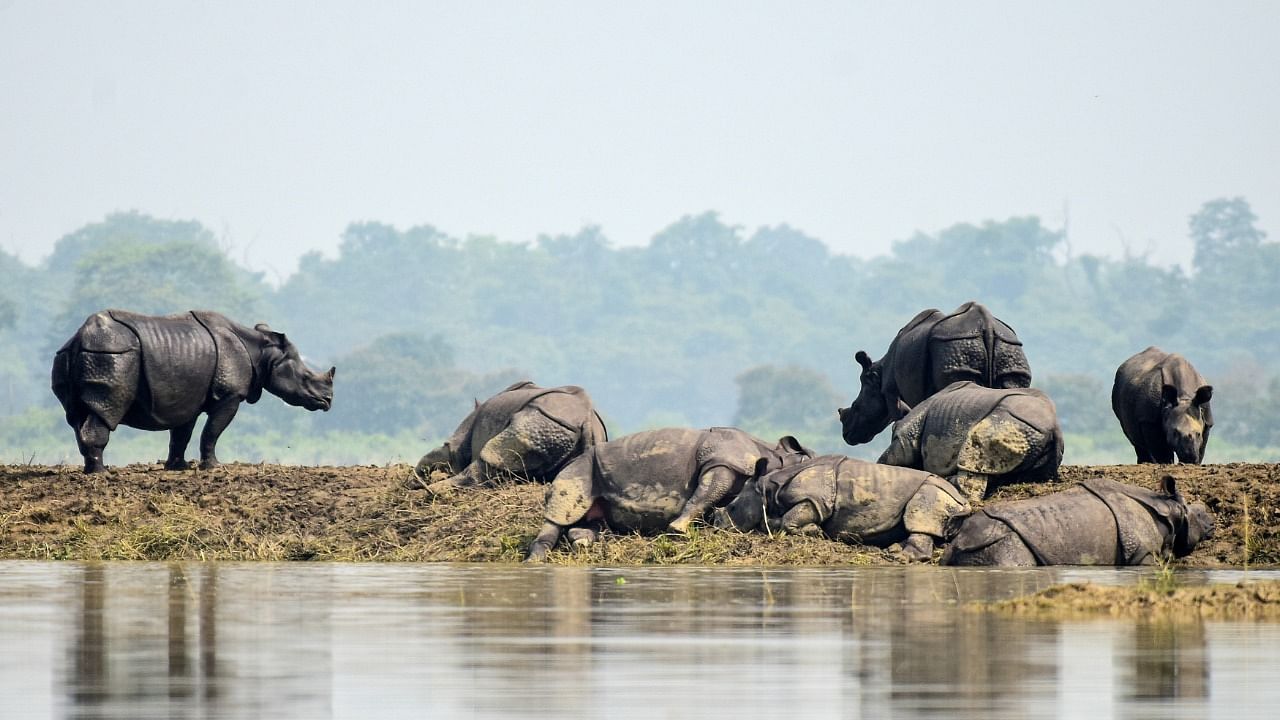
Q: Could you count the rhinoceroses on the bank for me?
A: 8